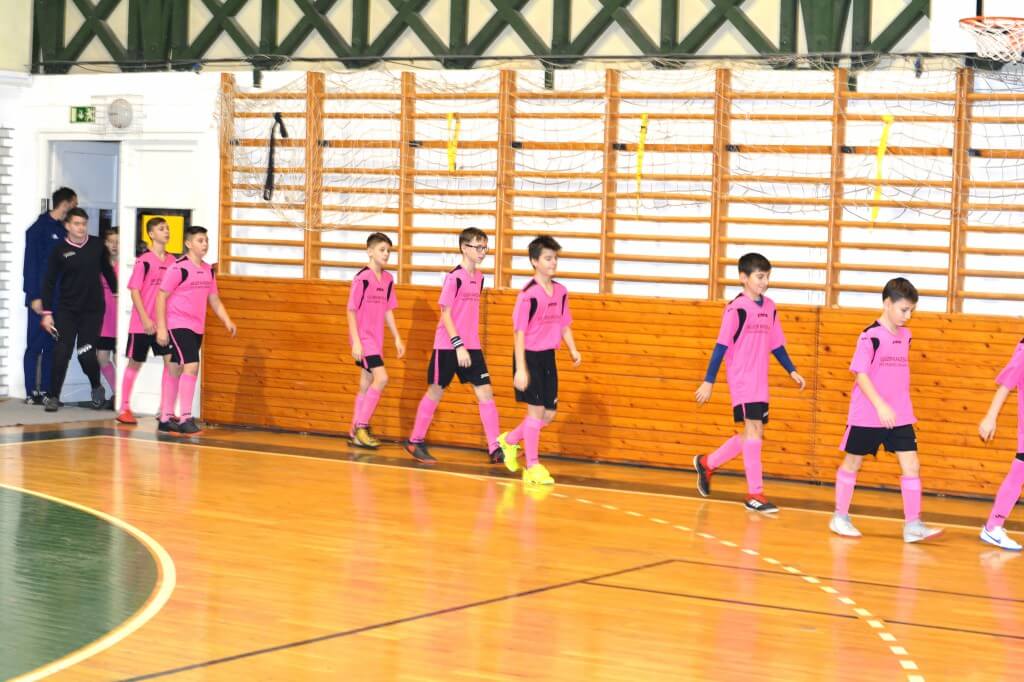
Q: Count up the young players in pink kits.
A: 9